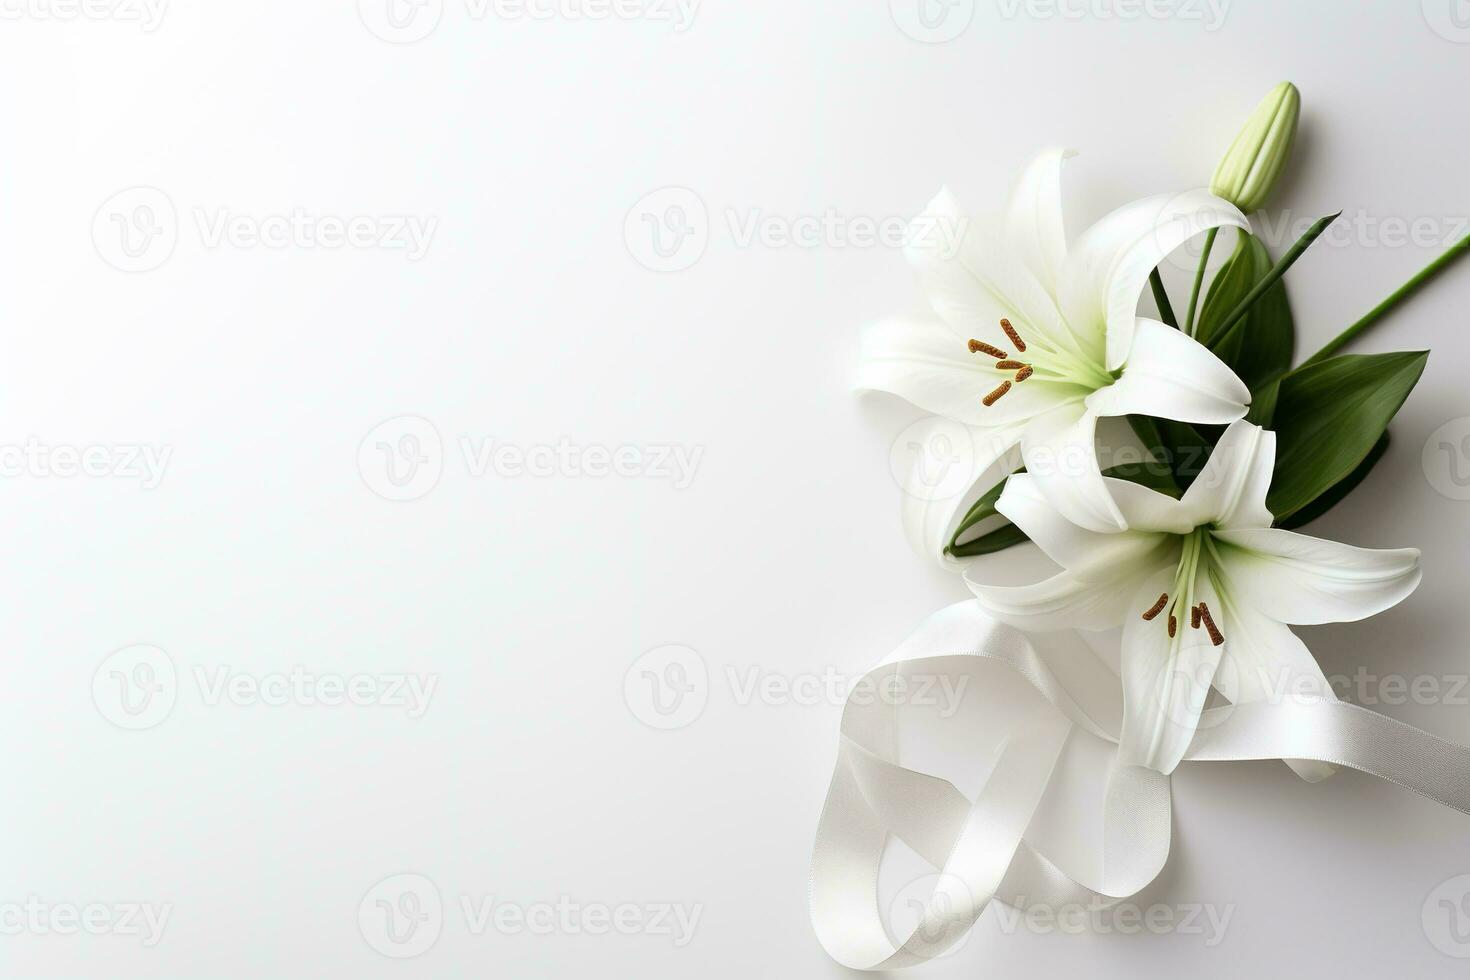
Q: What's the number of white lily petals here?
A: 13